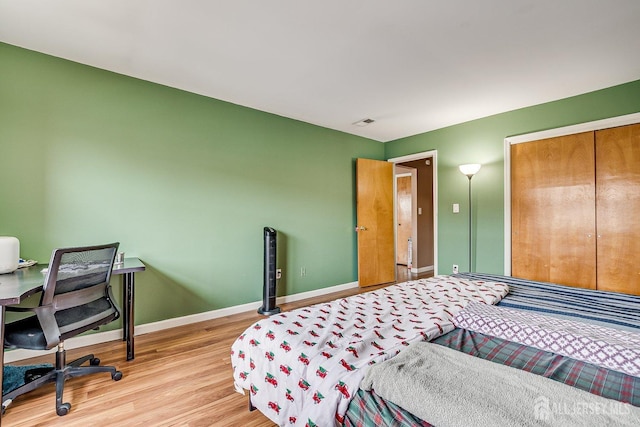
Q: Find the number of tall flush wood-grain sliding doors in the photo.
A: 2